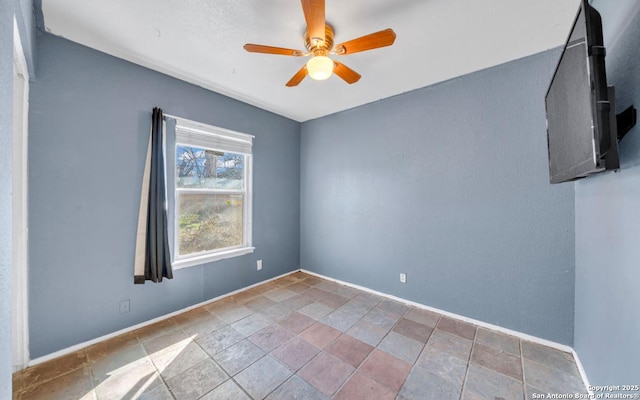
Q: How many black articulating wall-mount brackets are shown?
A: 1